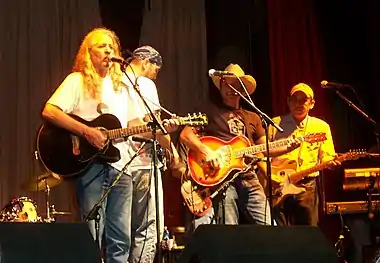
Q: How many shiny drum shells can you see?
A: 1